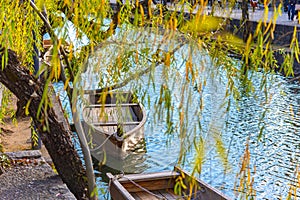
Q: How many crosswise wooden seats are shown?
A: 2